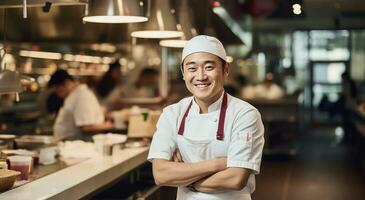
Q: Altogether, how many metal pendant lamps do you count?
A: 3